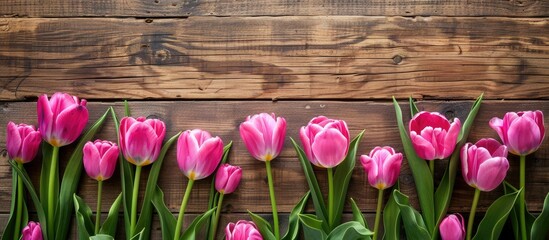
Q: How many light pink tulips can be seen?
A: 15